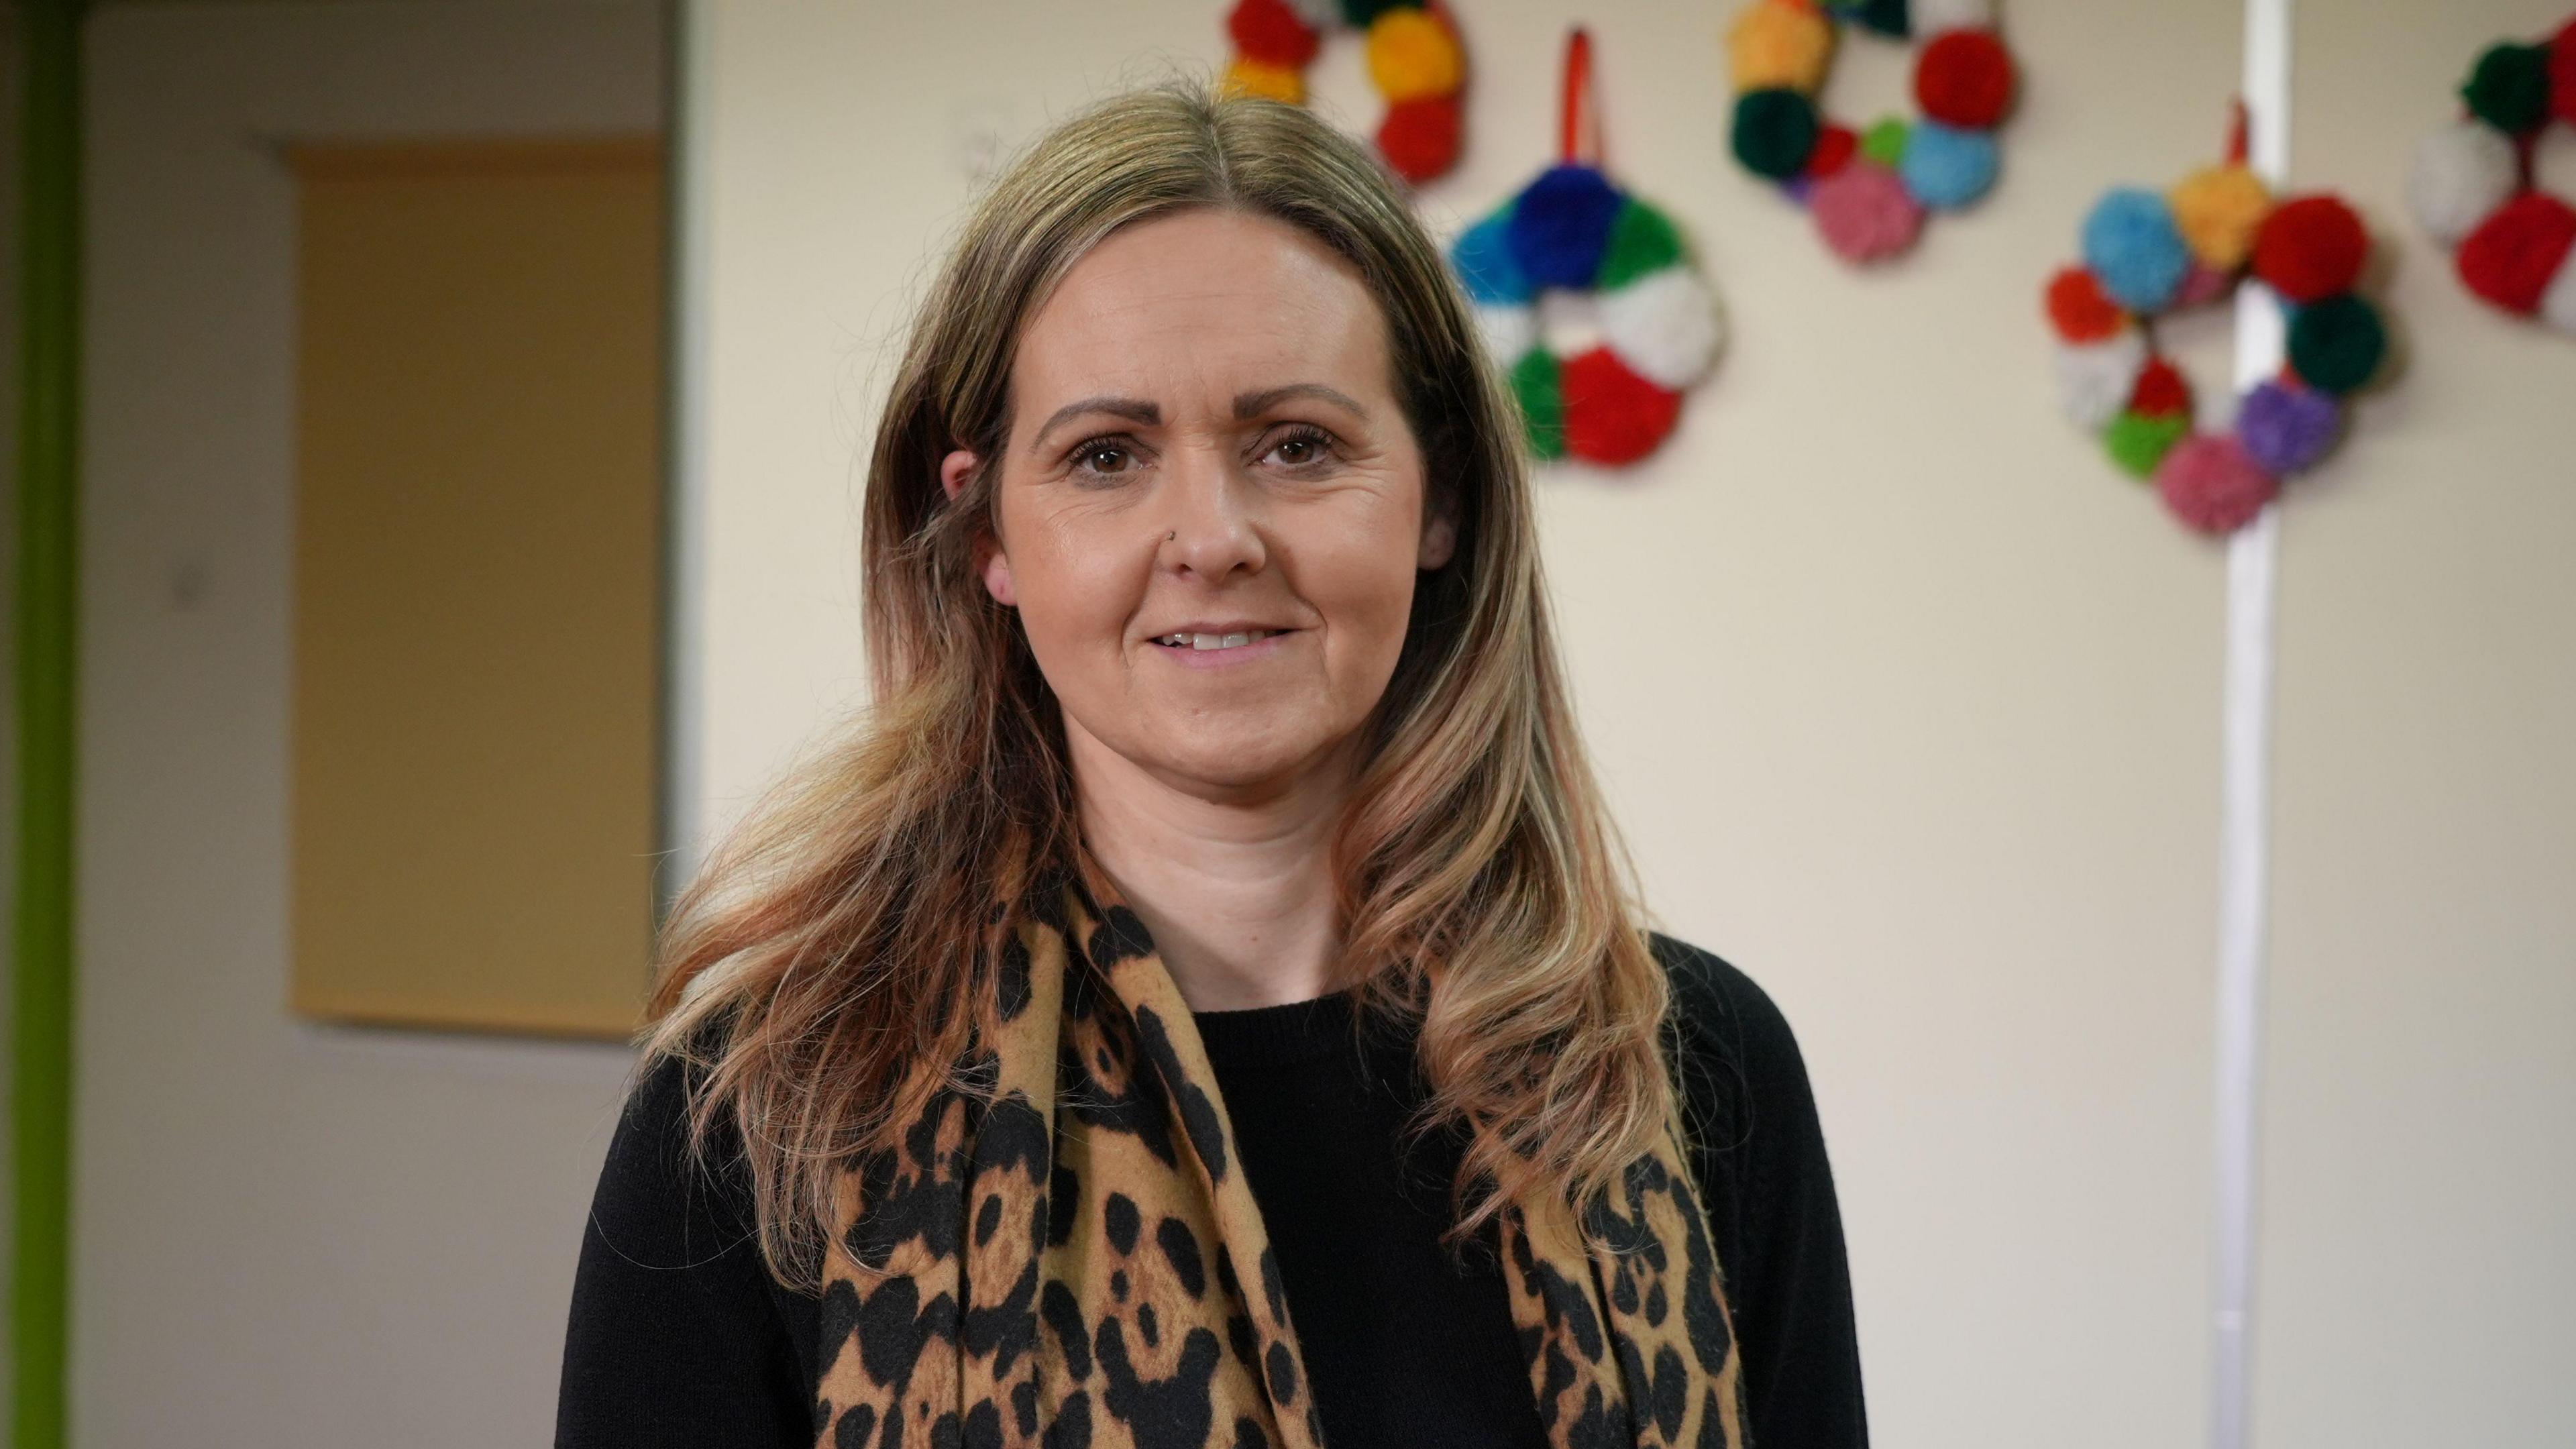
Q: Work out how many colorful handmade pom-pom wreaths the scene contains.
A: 5